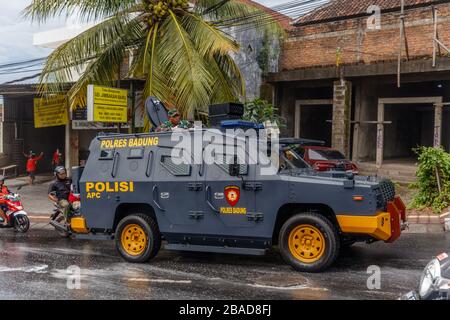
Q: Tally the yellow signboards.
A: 2